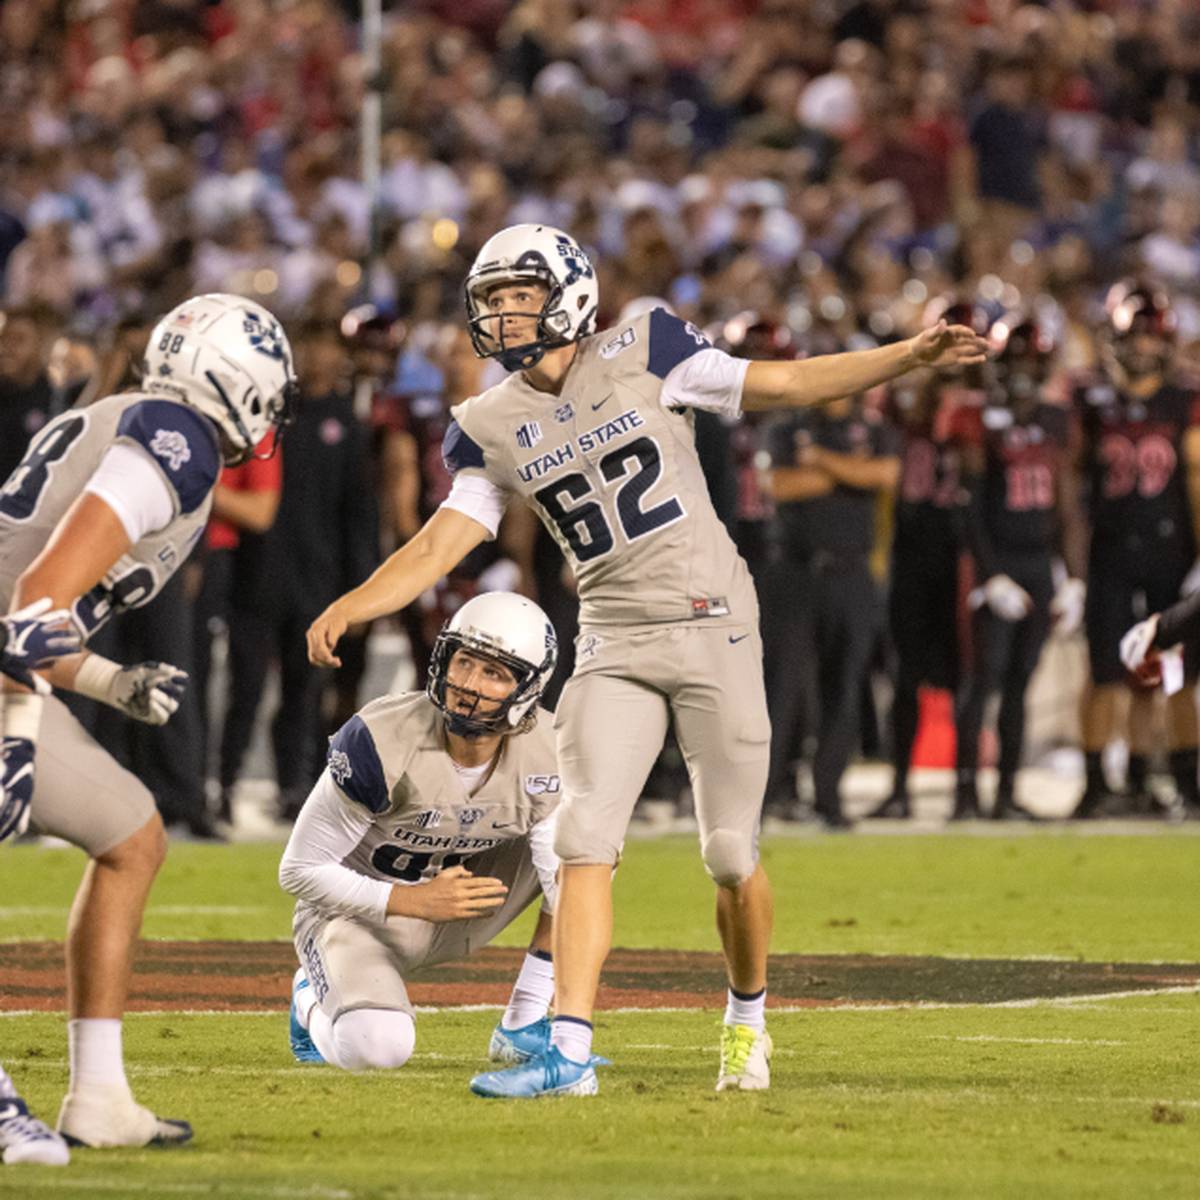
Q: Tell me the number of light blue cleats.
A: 3